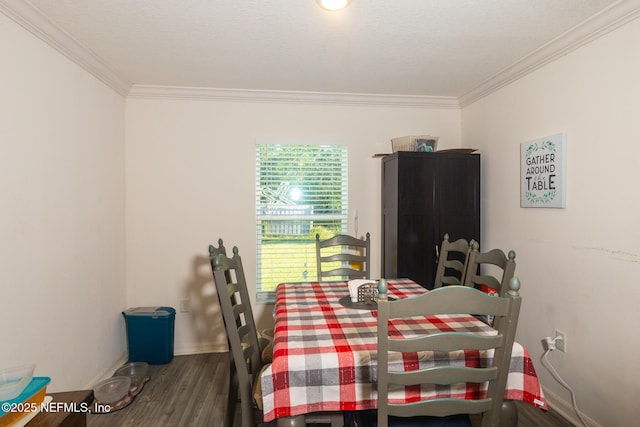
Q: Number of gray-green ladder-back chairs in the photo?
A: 6